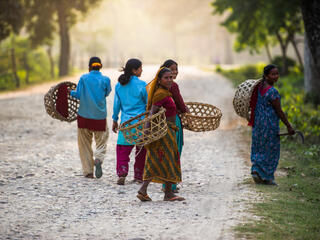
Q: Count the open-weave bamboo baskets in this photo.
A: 4